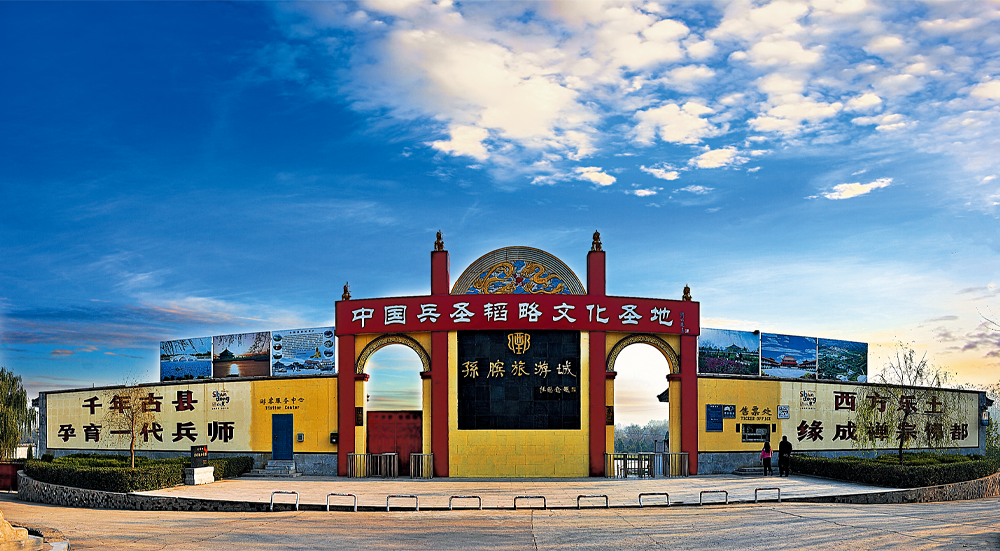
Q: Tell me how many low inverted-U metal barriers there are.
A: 9